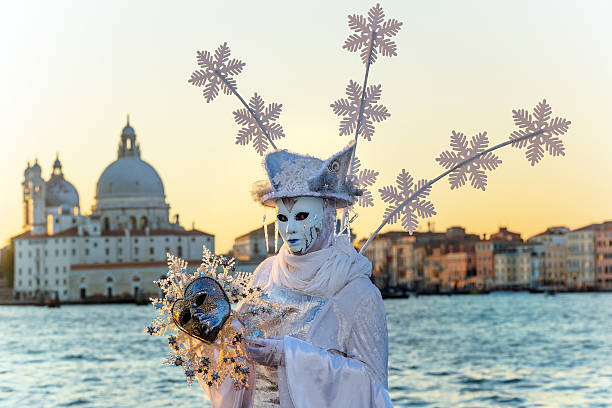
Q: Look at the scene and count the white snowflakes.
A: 8